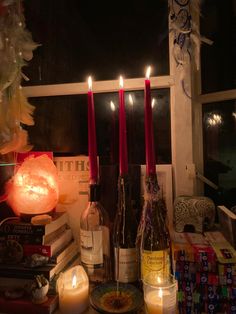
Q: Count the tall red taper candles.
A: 3